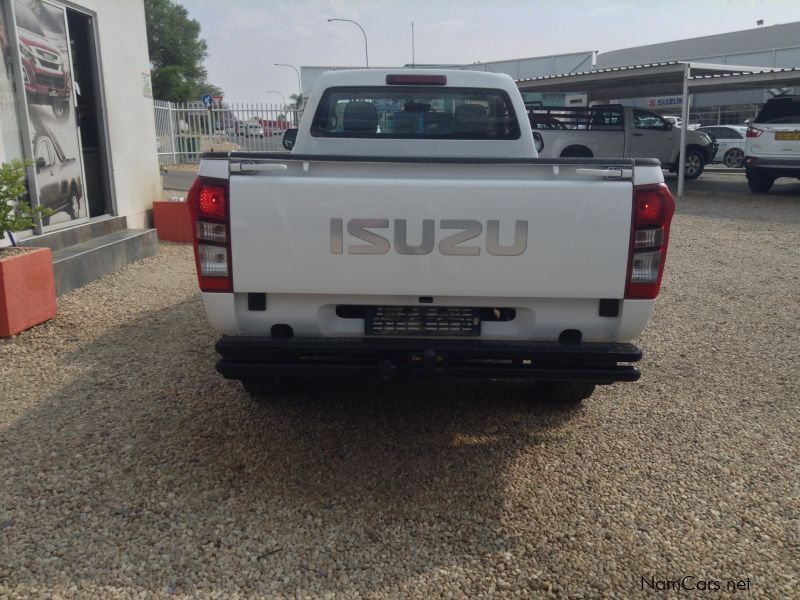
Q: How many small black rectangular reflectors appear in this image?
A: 2